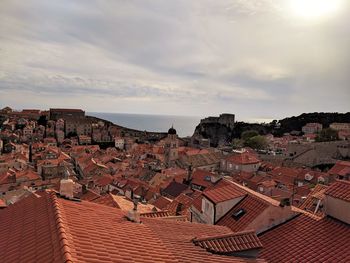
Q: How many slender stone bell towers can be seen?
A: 1